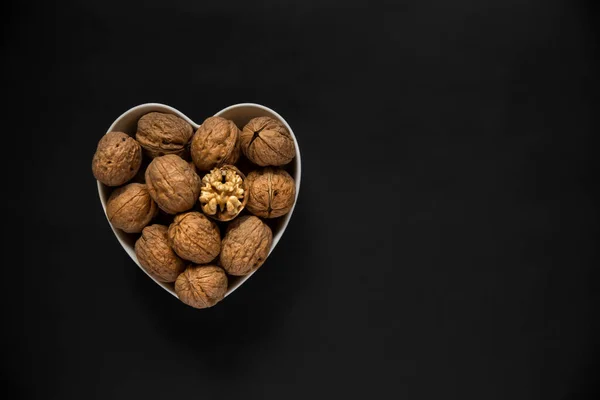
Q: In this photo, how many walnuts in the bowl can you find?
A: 12